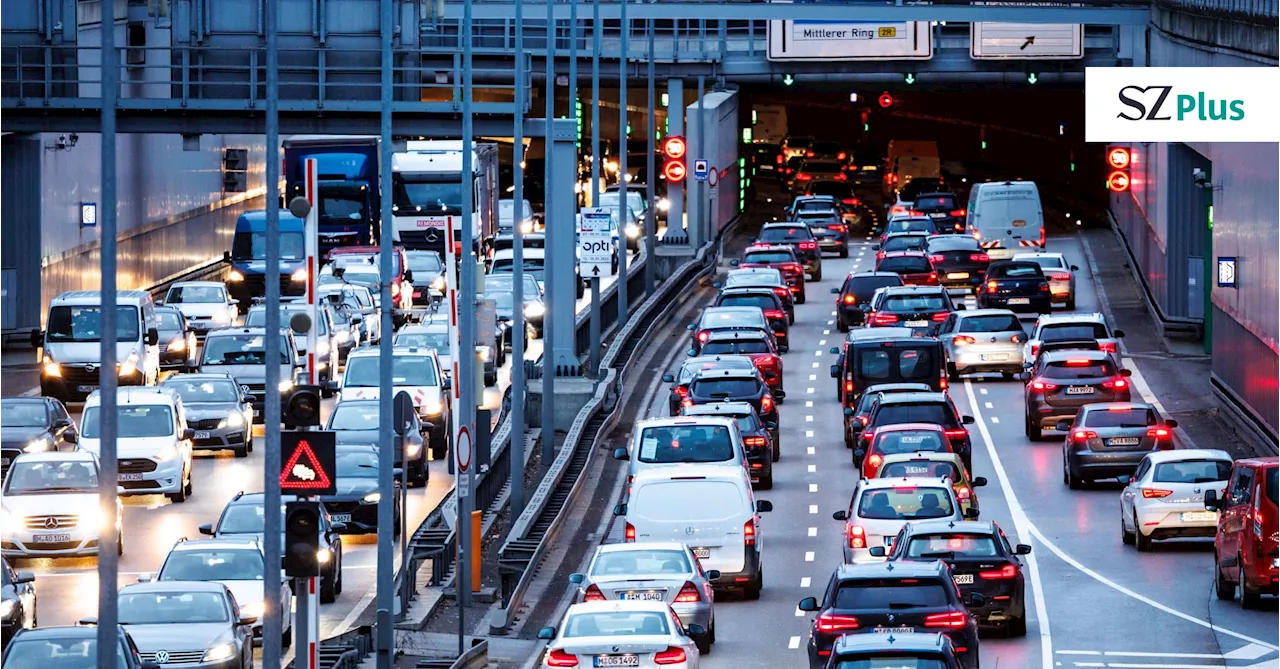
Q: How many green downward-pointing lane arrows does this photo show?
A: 3